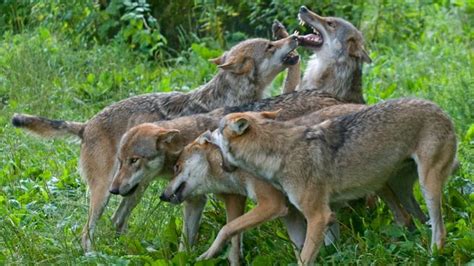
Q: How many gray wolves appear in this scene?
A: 5